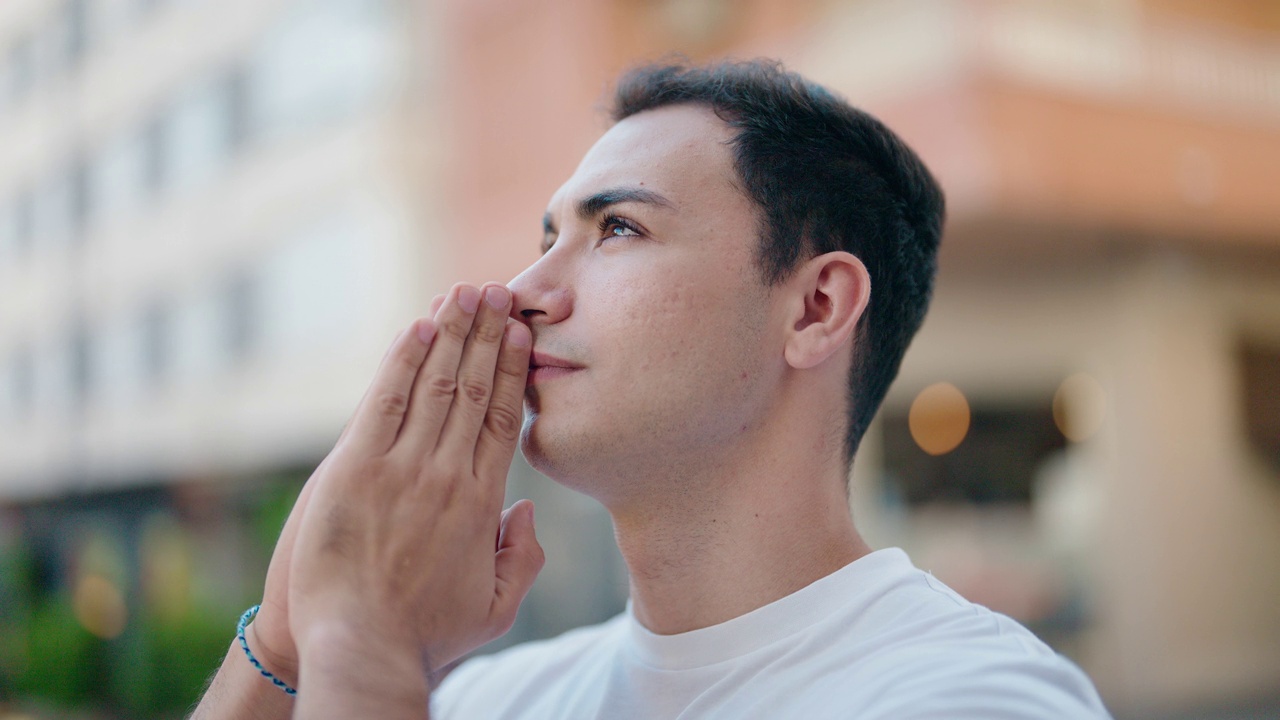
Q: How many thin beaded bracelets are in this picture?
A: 1